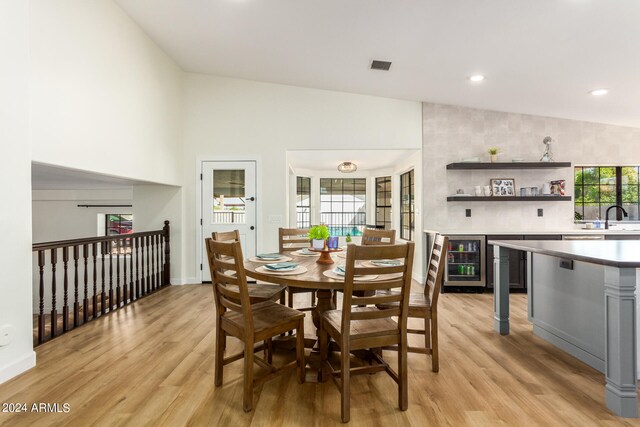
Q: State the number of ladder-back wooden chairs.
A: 6